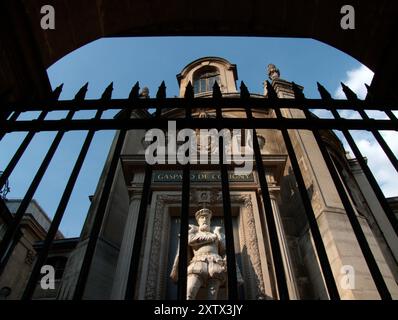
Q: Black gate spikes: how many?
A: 13